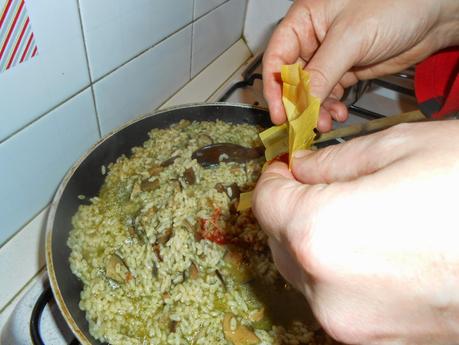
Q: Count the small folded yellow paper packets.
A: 1